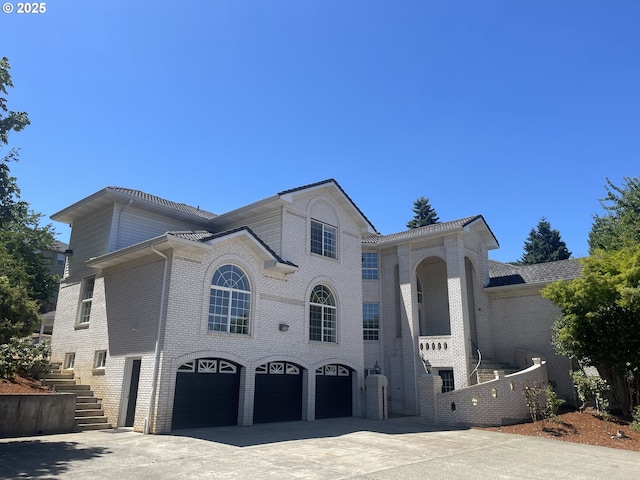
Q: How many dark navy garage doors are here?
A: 3